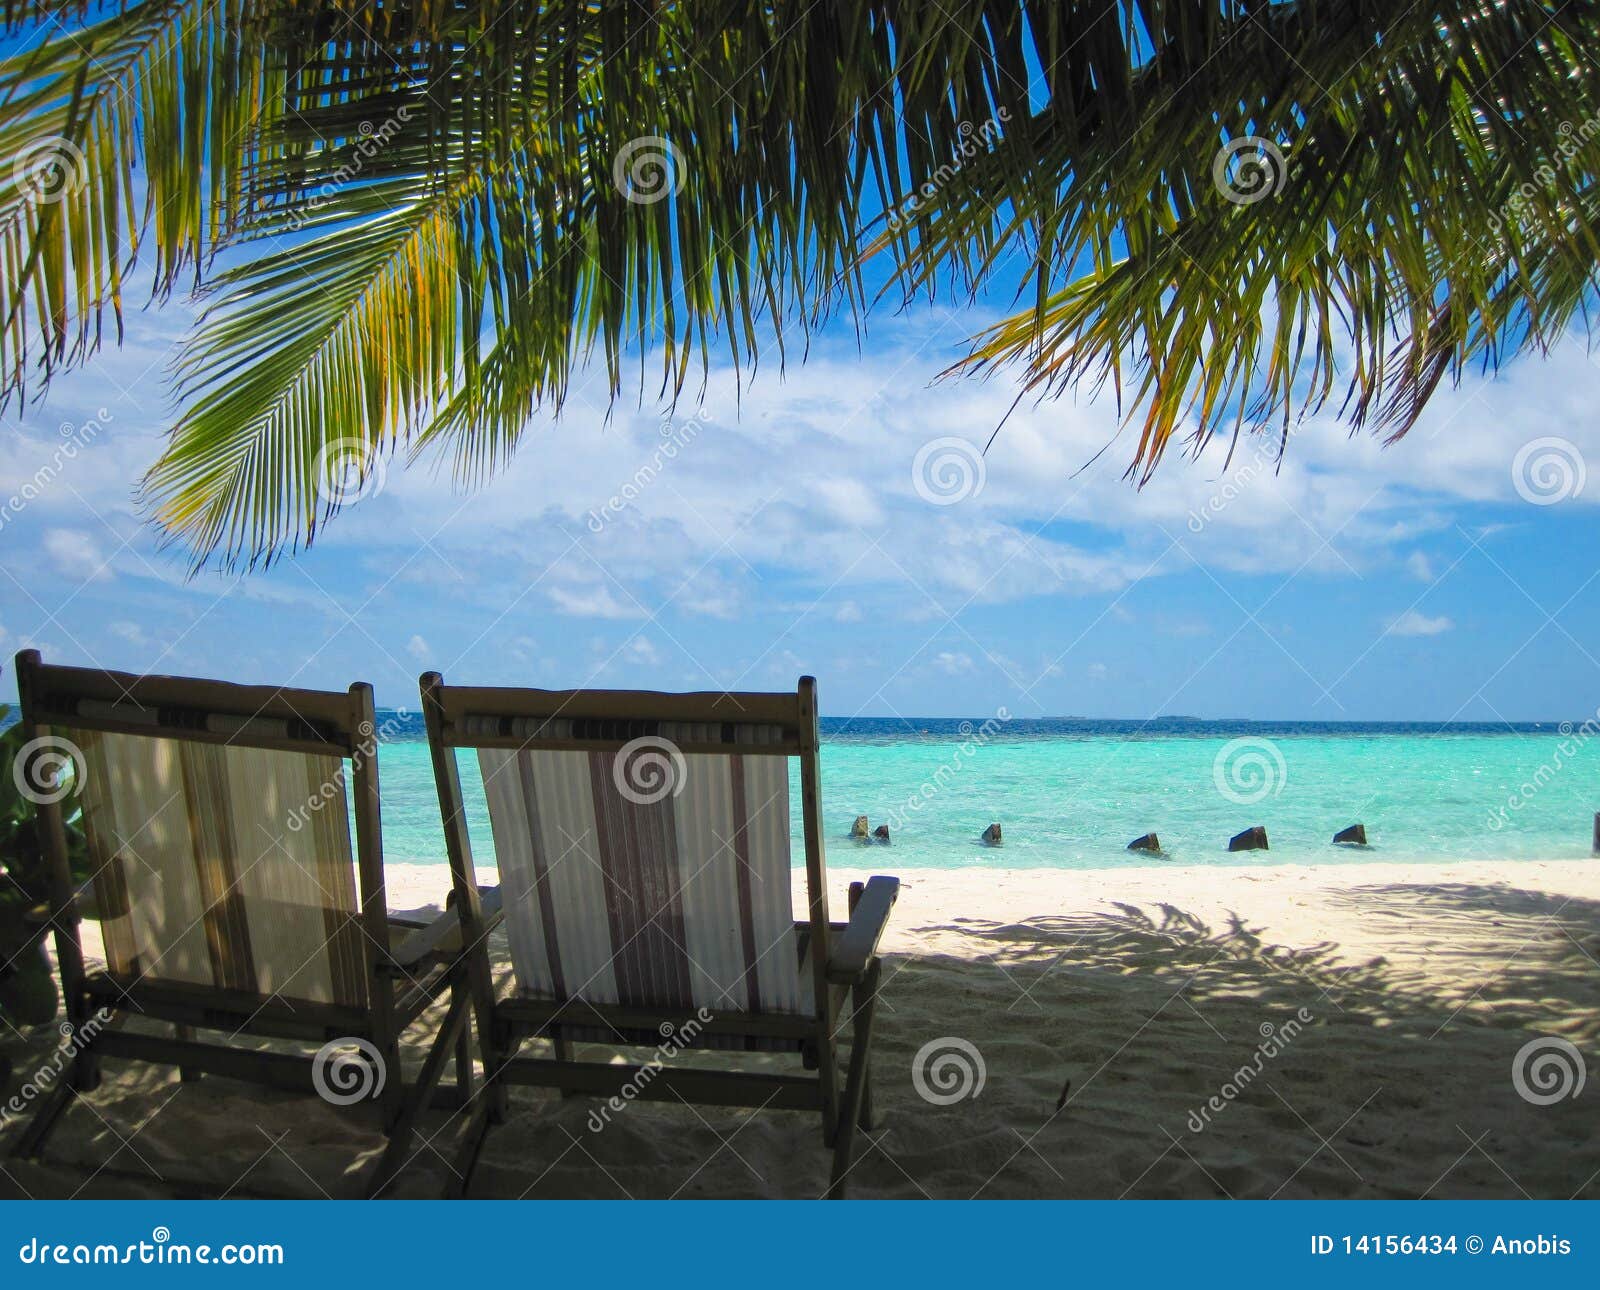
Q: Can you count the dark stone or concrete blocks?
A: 6